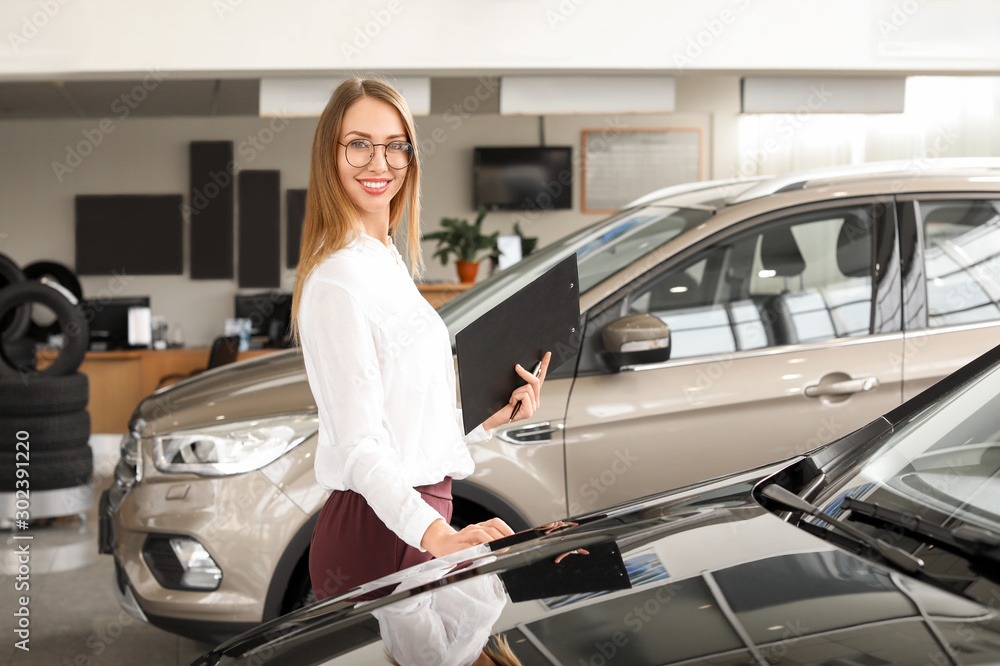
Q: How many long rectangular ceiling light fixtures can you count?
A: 3